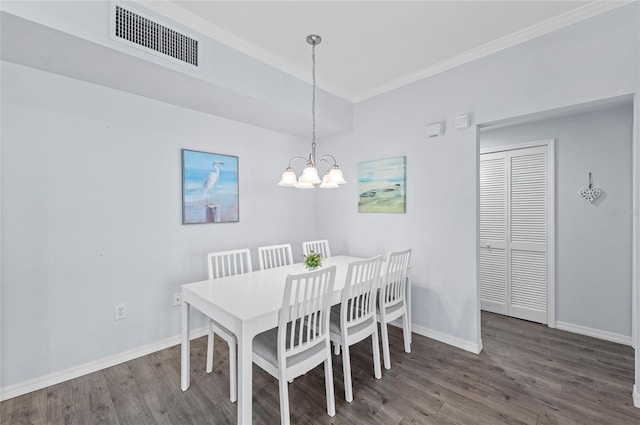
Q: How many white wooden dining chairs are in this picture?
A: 6